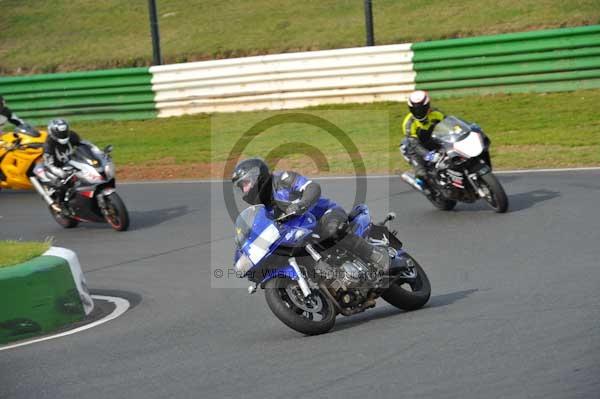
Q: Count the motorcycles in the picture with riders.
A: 4